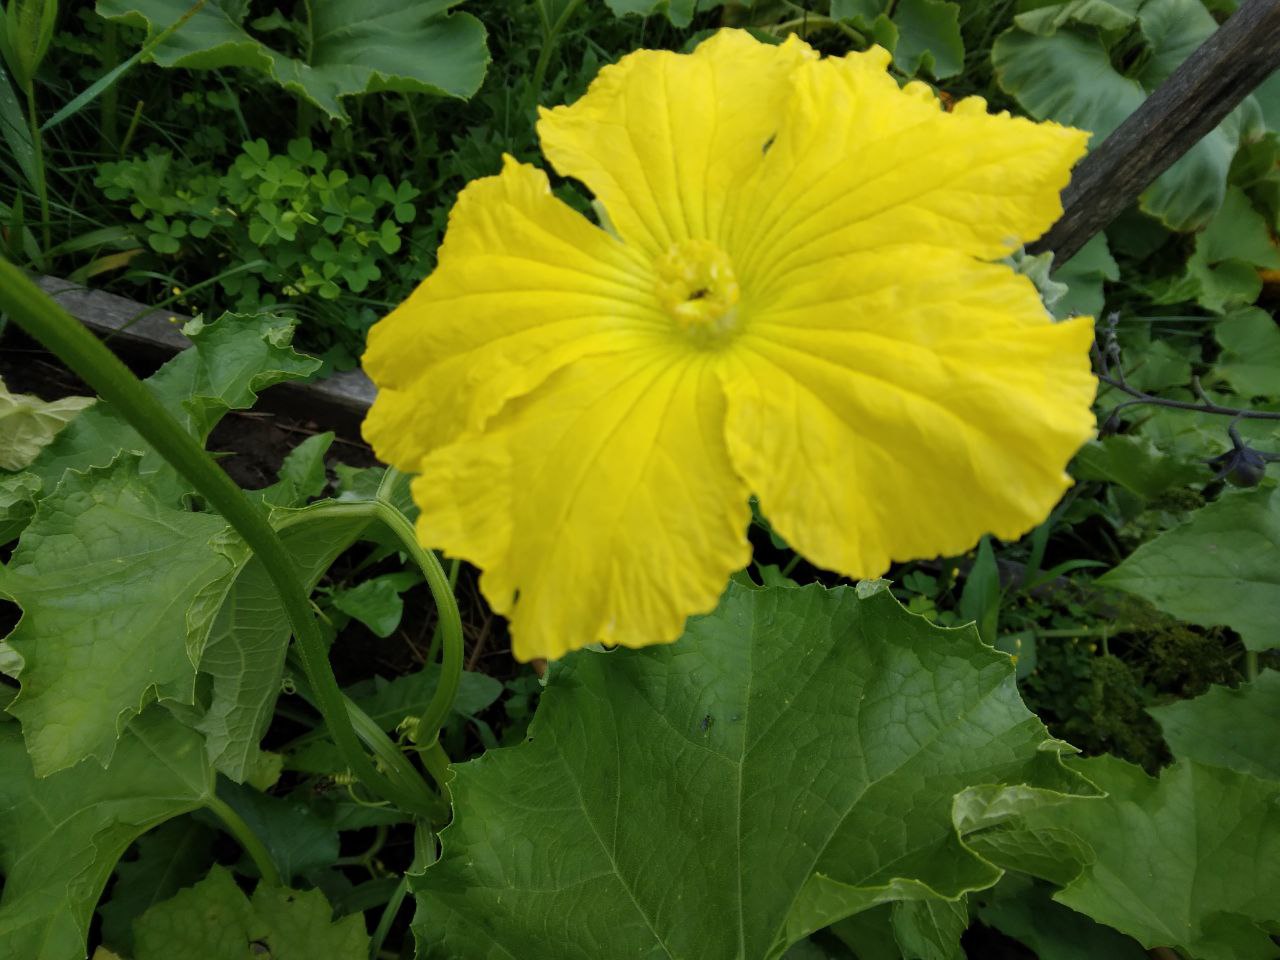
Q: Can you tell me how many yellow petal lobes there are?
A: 5